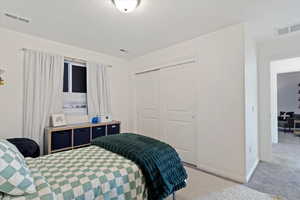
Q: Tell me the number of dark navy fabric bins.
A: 4